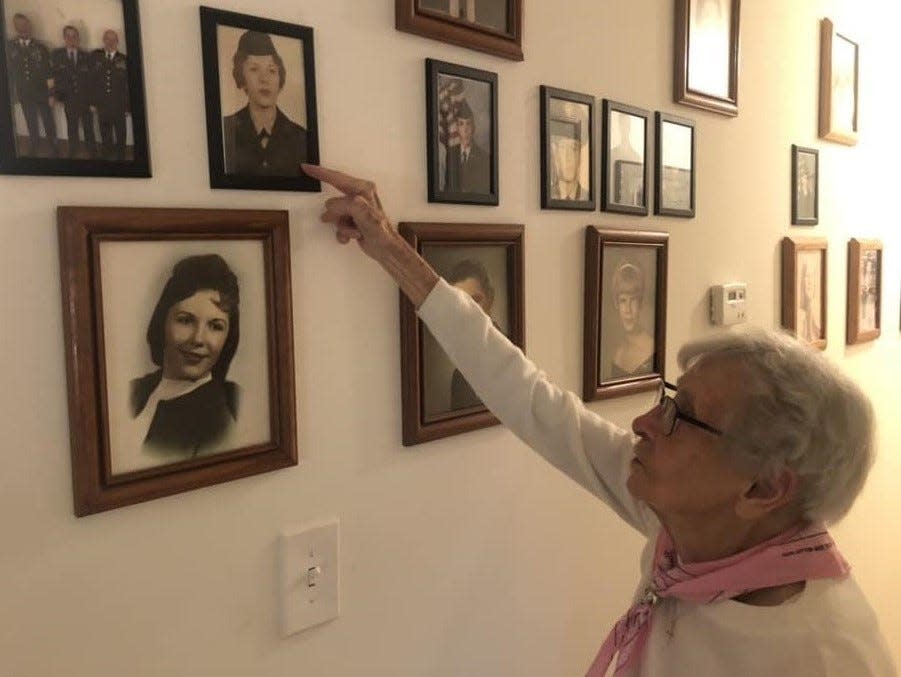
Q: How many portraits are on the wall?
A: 15